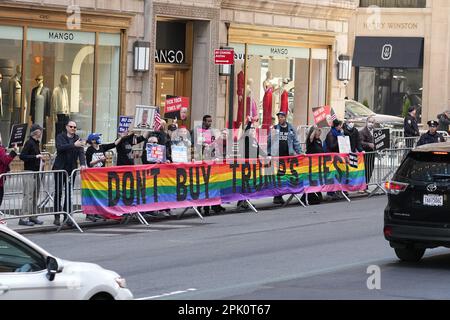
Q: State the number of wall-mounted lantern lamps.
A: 3